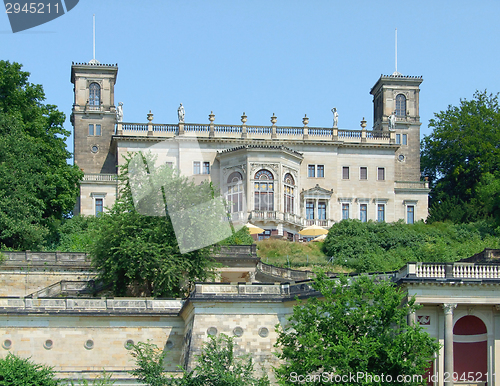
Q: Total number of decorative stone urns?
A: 6